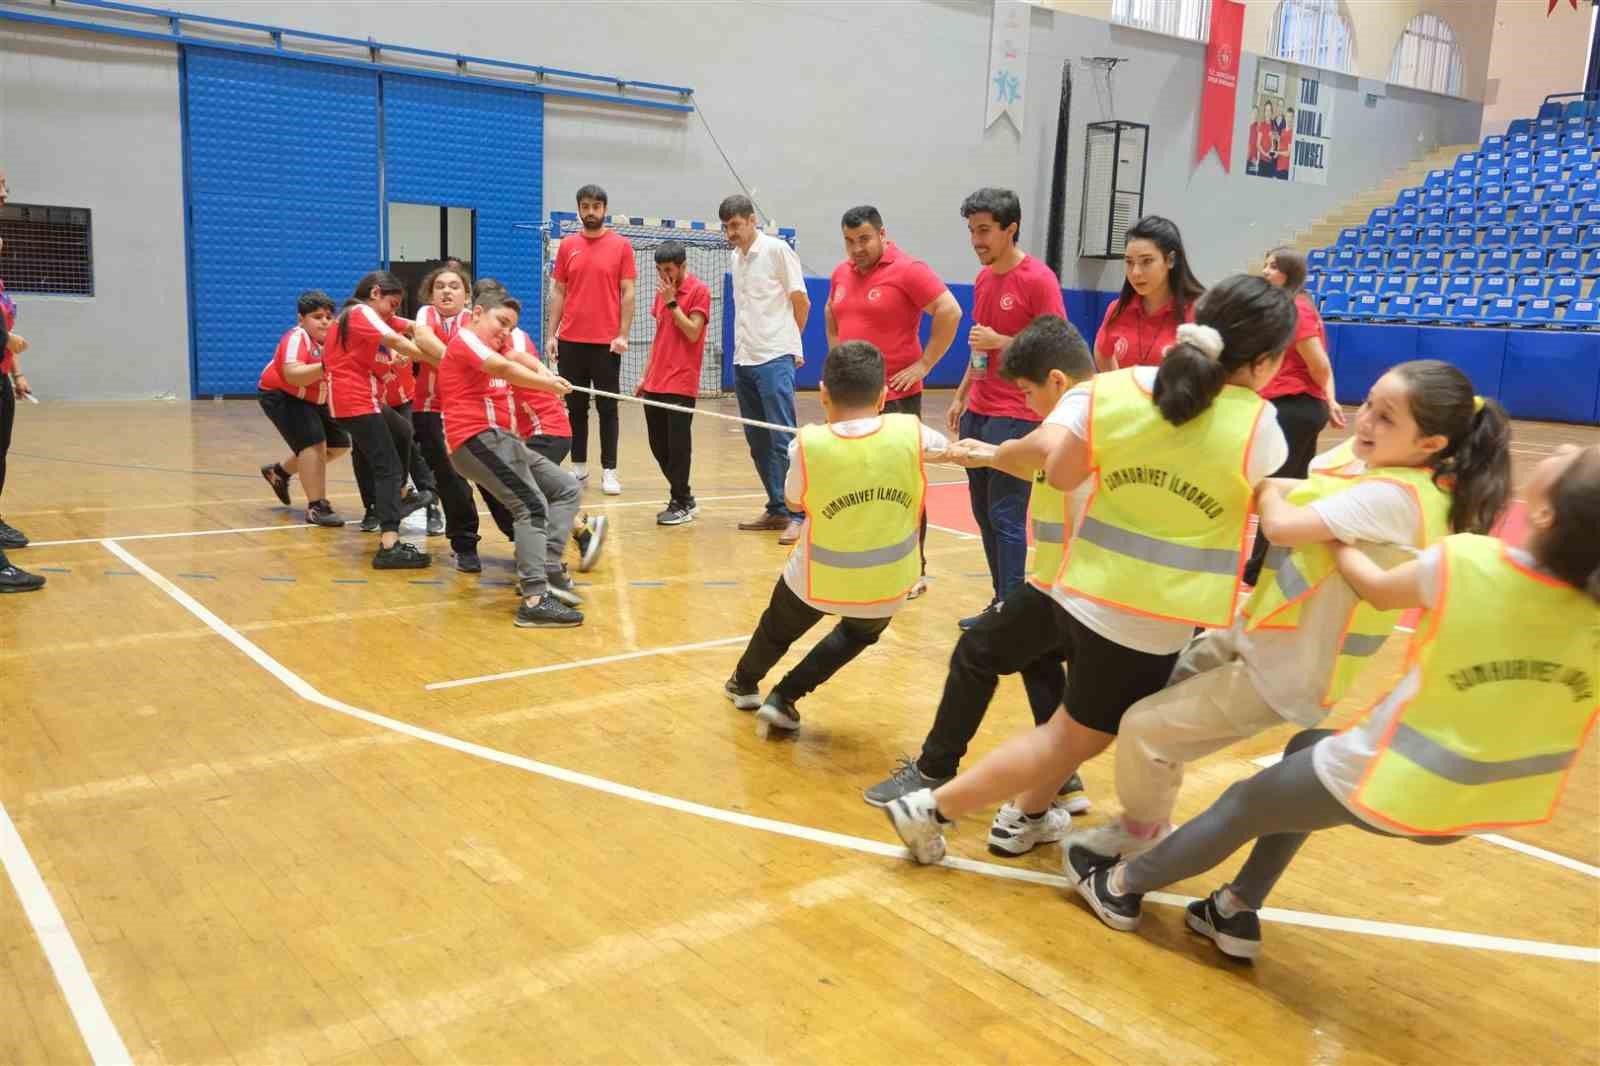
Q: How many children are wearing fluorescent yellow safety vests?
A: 5